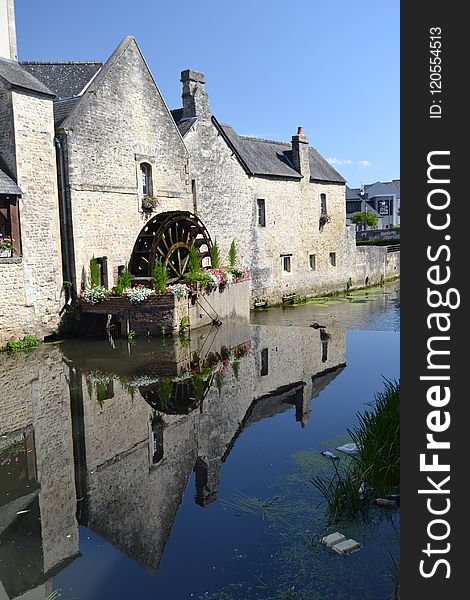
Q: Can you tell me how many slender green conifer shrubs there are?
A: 6